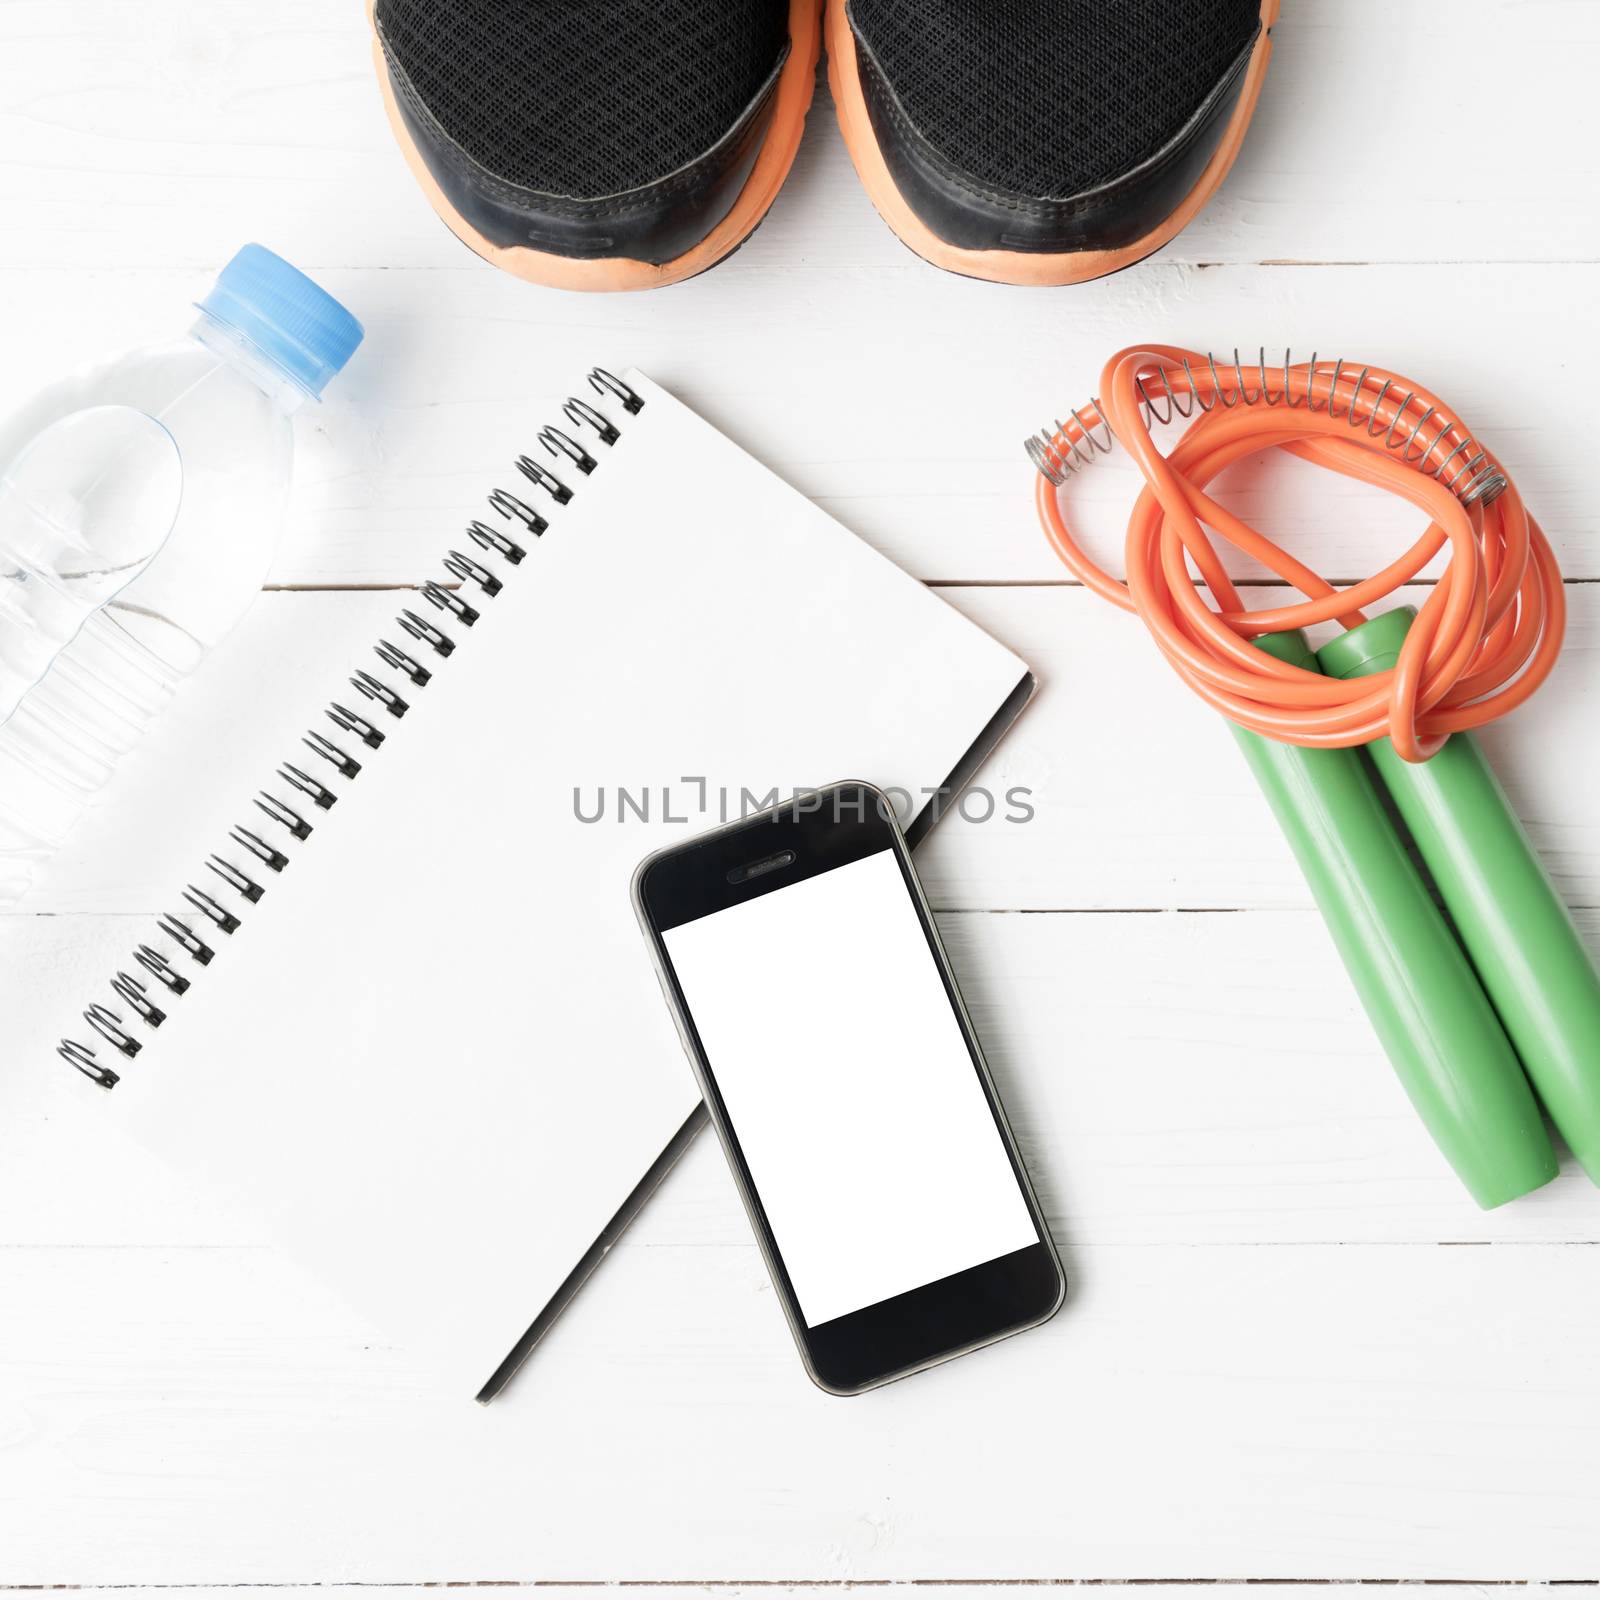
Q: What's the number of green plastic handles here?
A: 2